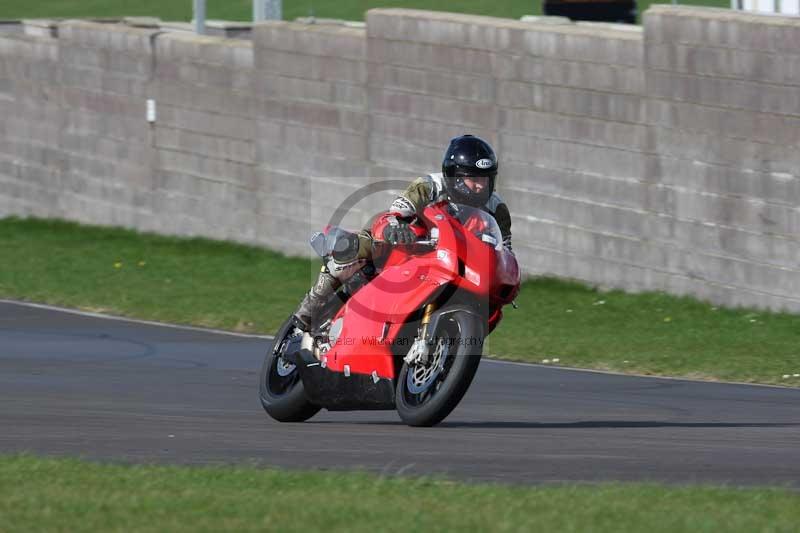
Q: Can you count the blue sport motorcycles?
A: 0